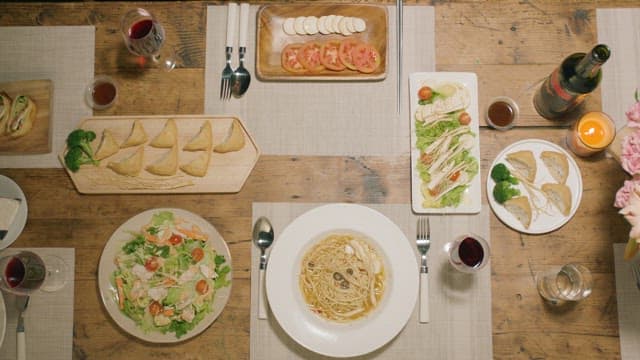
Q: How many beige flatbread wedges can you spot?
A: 12